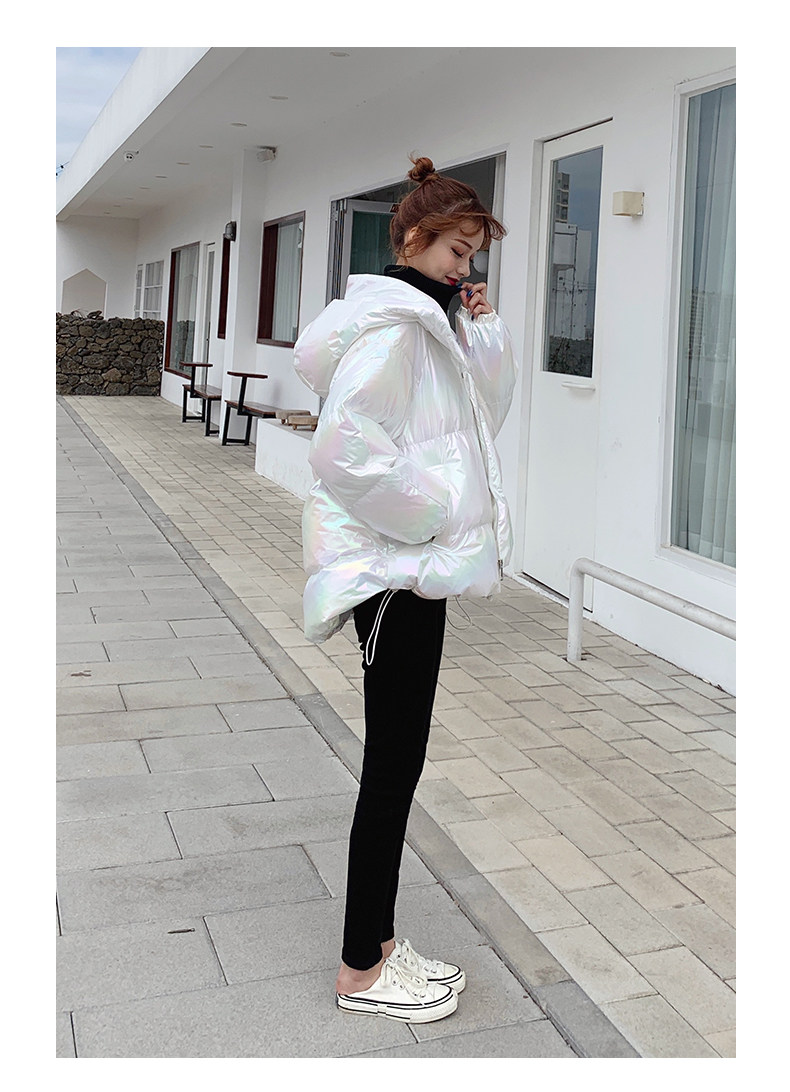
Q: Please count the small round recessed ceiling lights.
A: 10